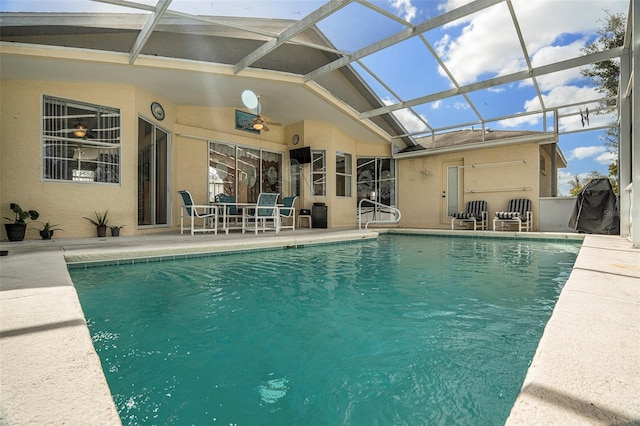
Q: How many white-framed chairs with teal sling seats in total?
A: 4